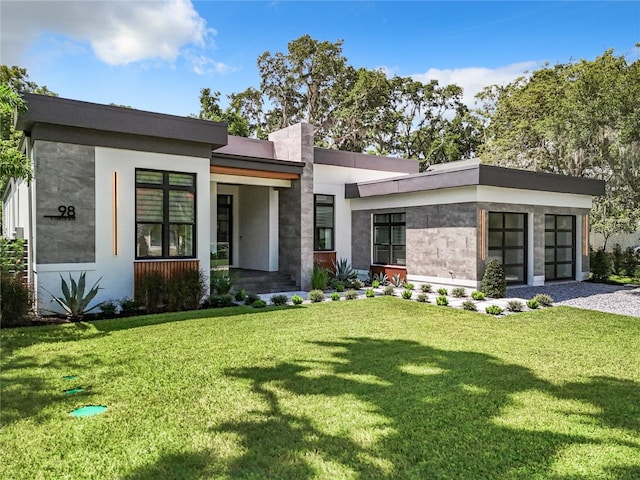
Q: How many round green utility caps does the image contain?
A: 3